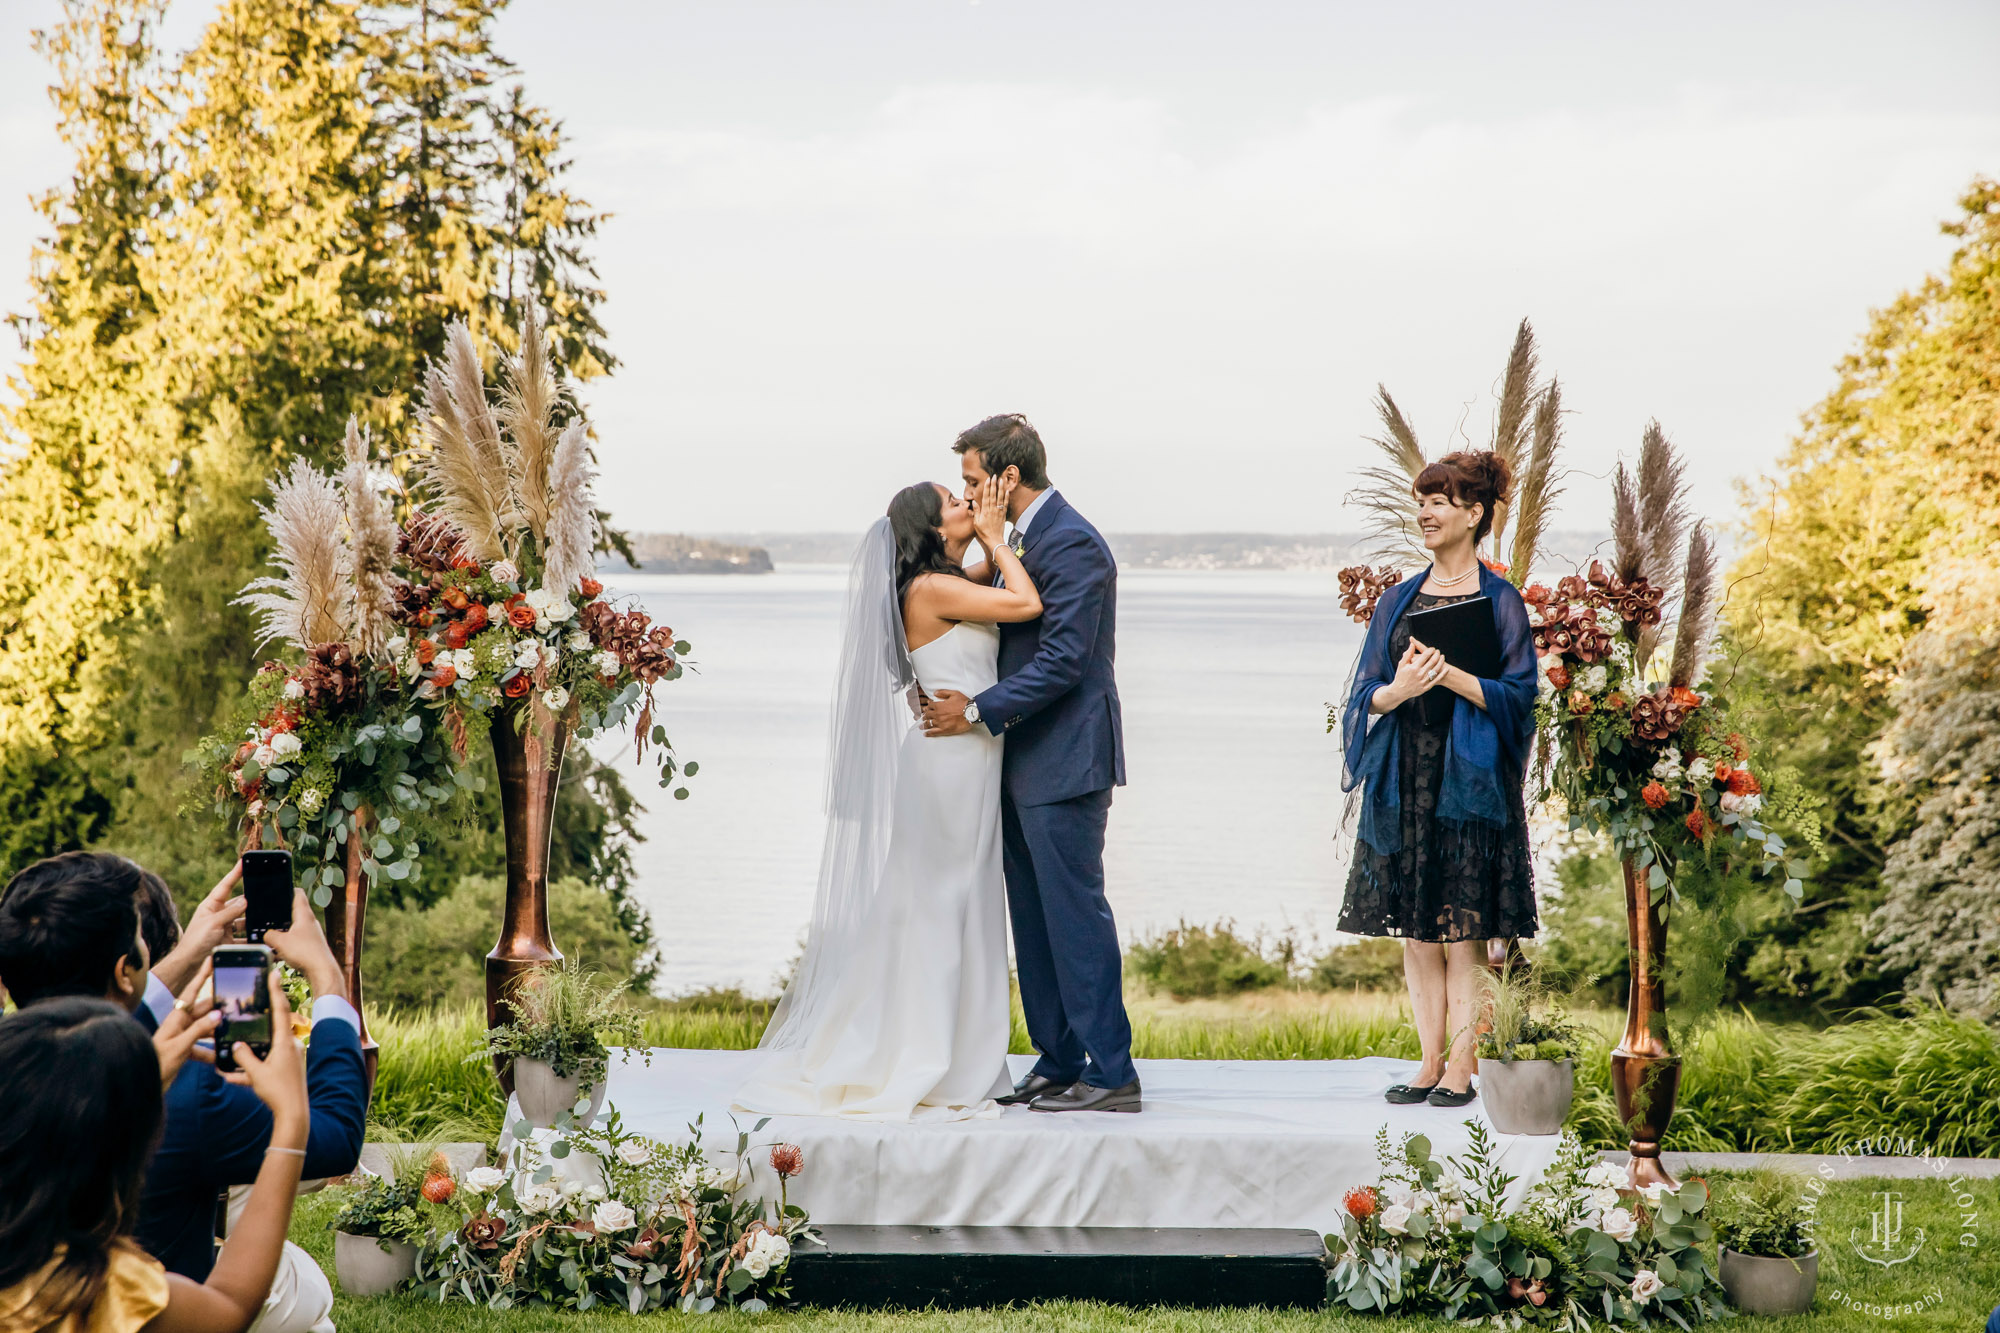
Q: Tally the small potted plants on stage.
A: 2